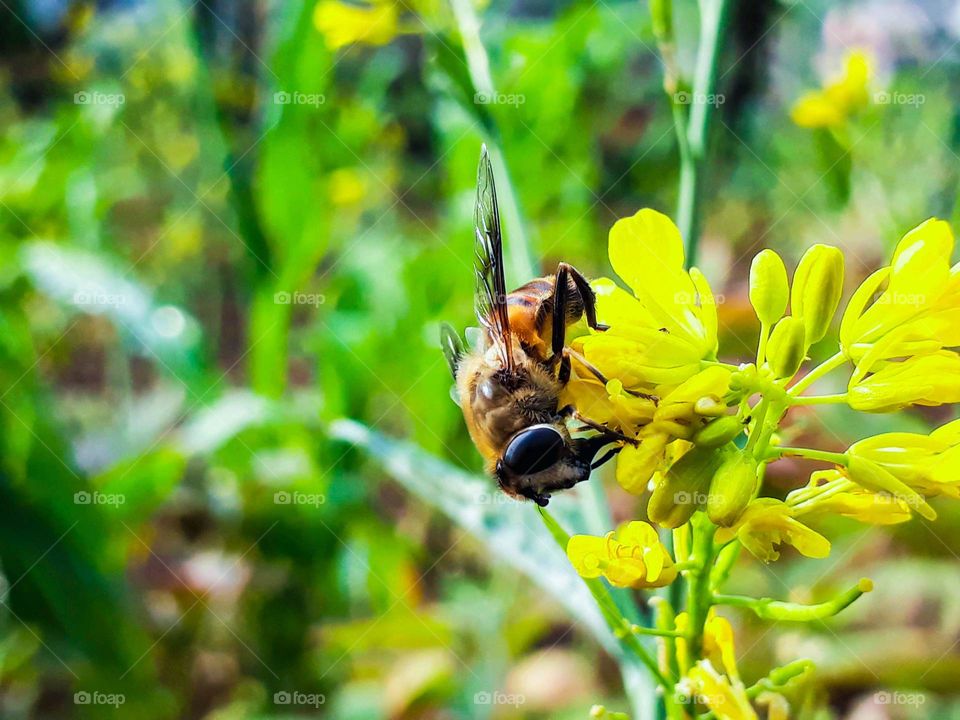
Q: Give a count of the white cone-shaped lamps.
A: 0